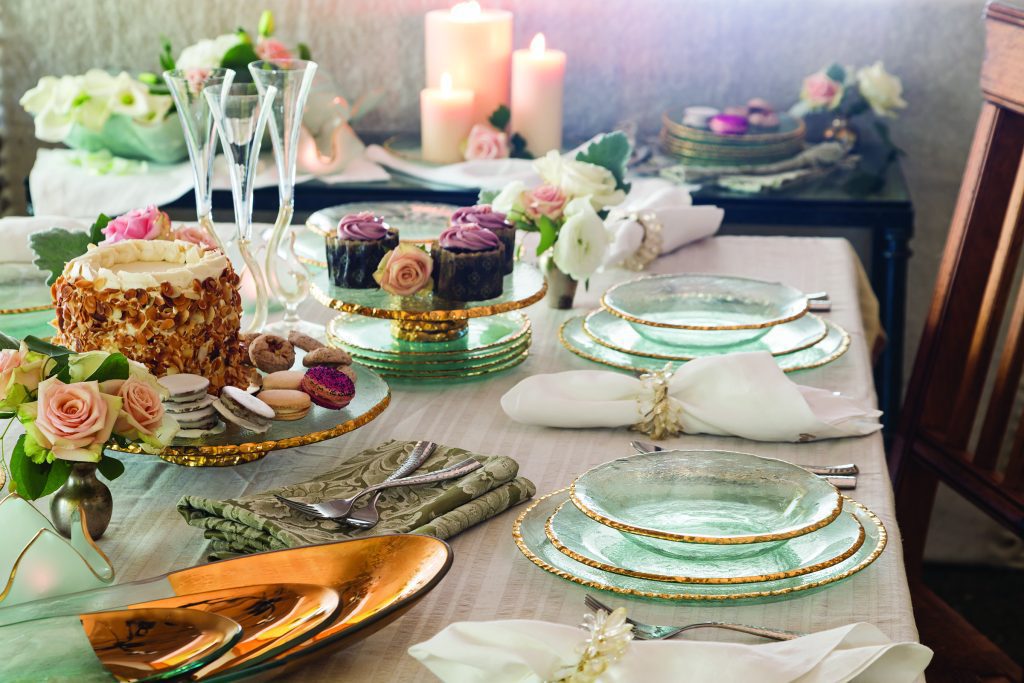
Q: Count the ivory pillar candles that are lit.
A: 3